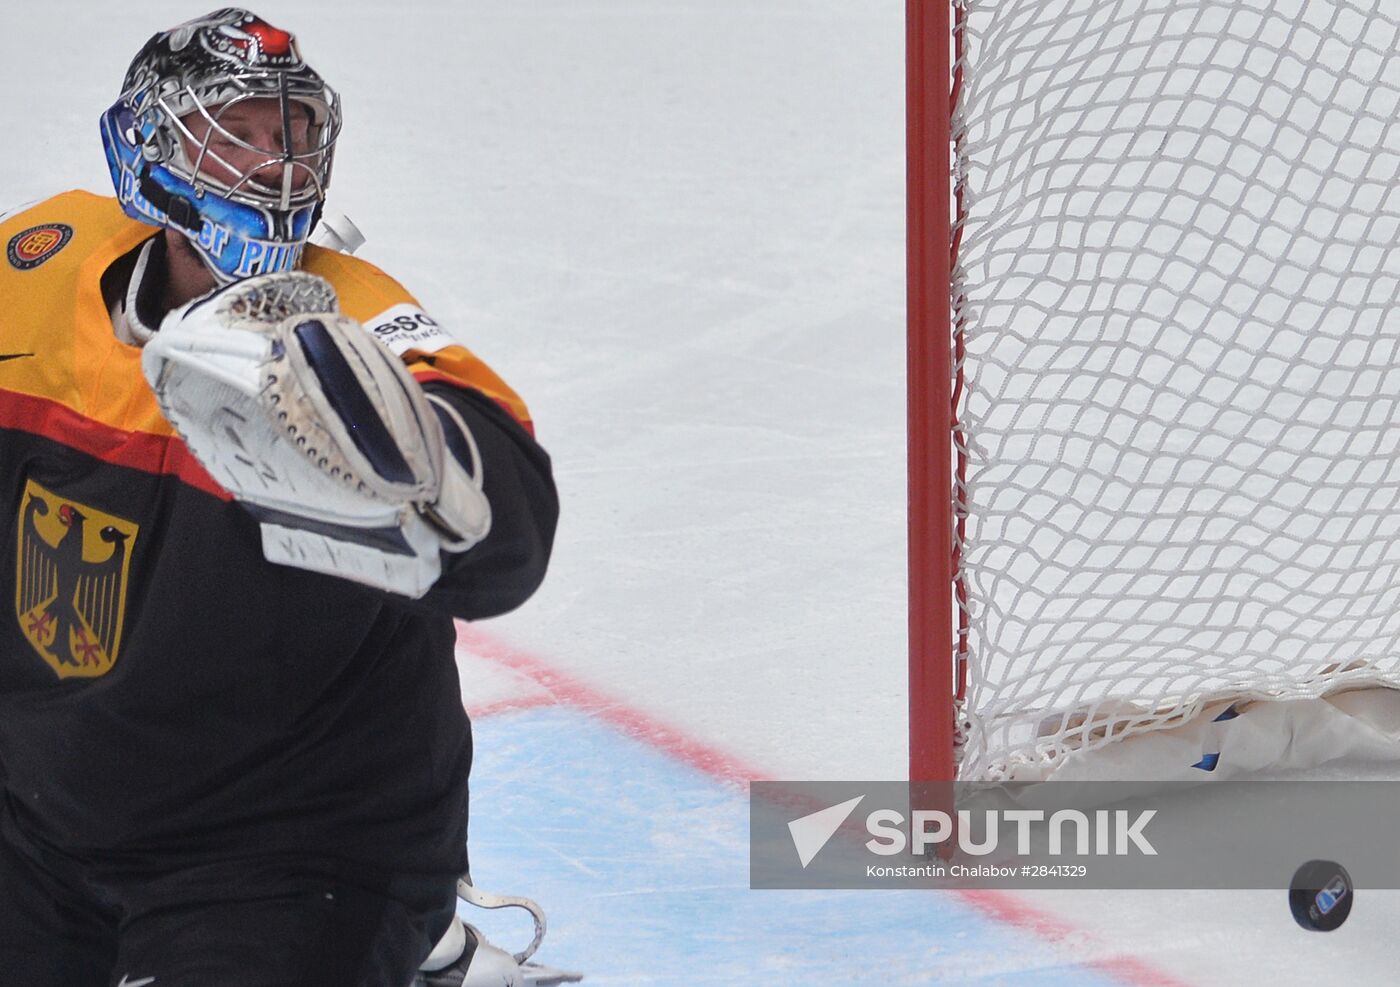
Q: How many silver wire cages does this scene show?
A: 1